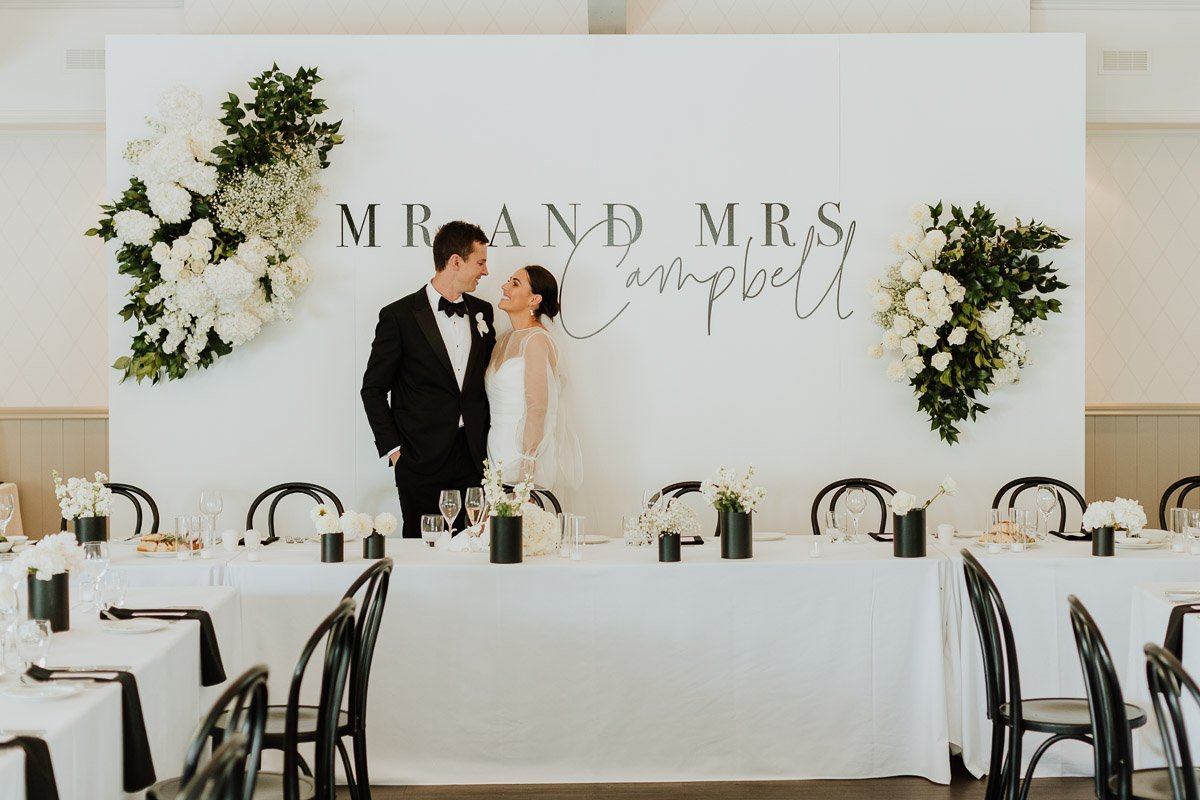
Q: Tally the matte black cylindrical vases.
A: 9